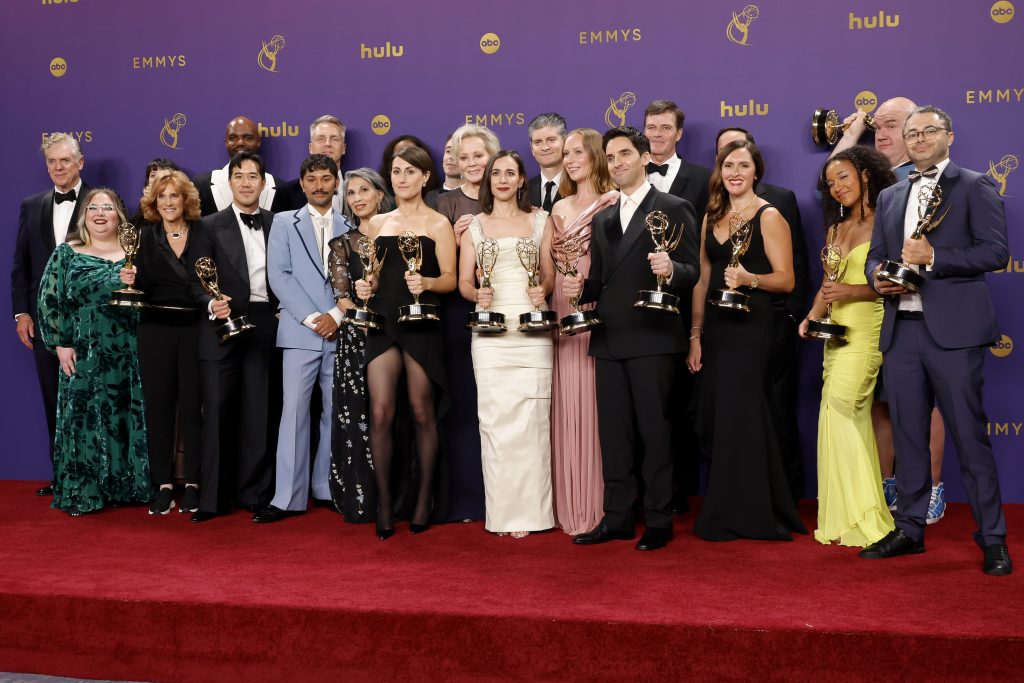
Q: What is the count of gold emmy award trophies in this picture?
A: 12